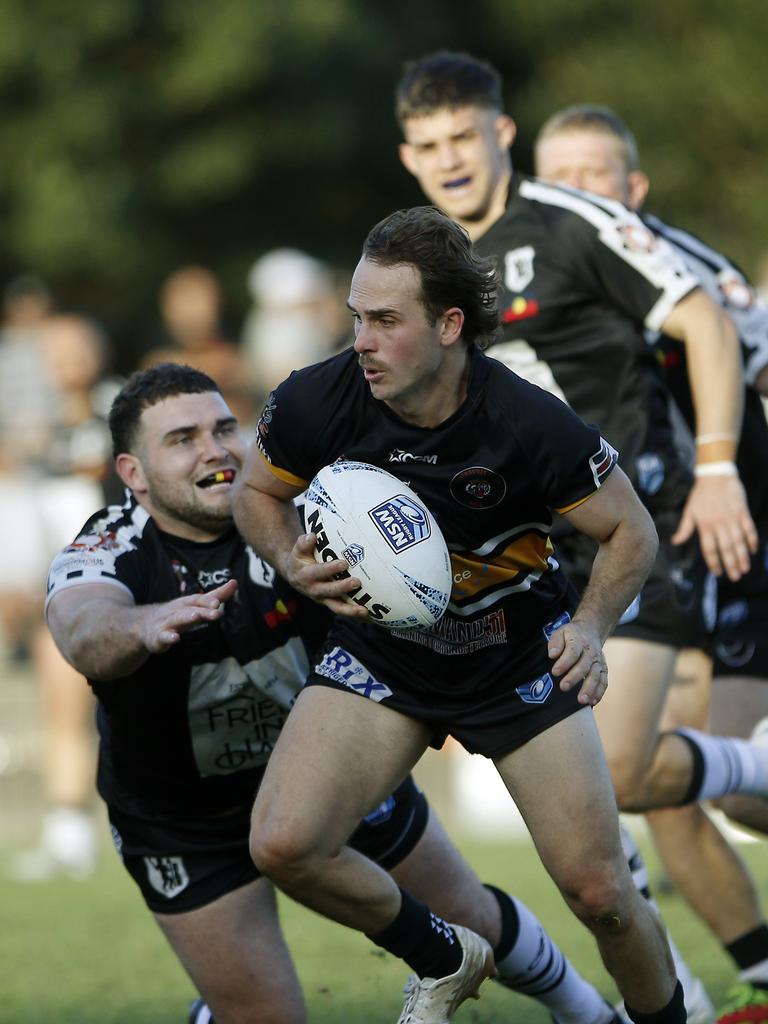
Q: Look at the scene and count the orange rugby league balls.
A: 0